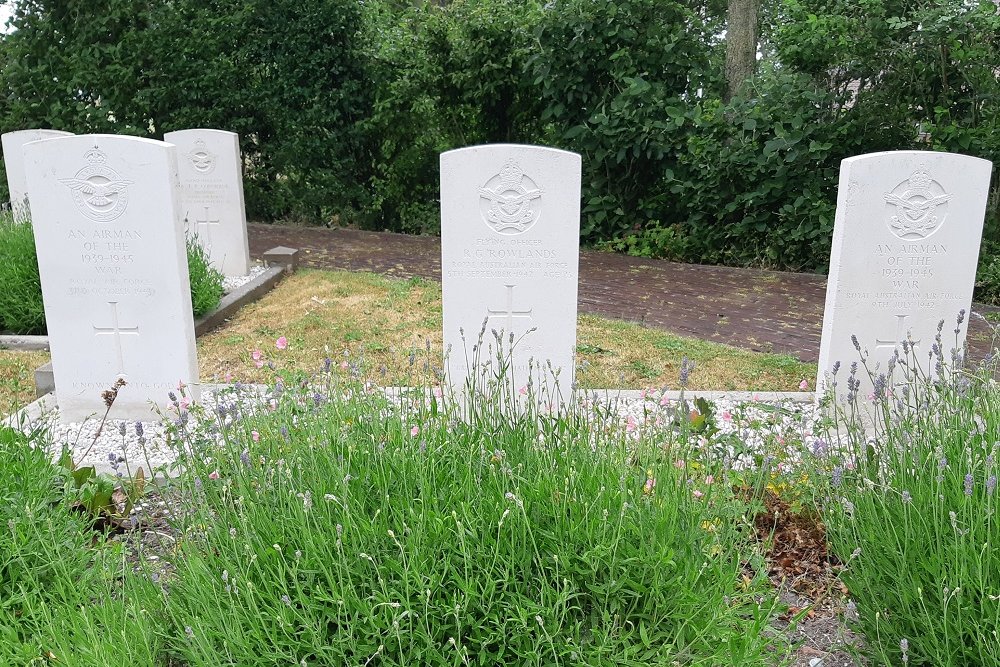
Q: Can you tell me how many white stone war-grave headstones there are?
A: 5